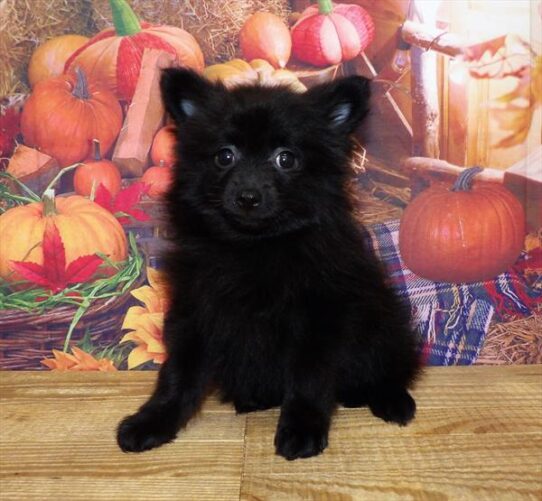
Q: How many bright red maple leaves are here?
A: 2